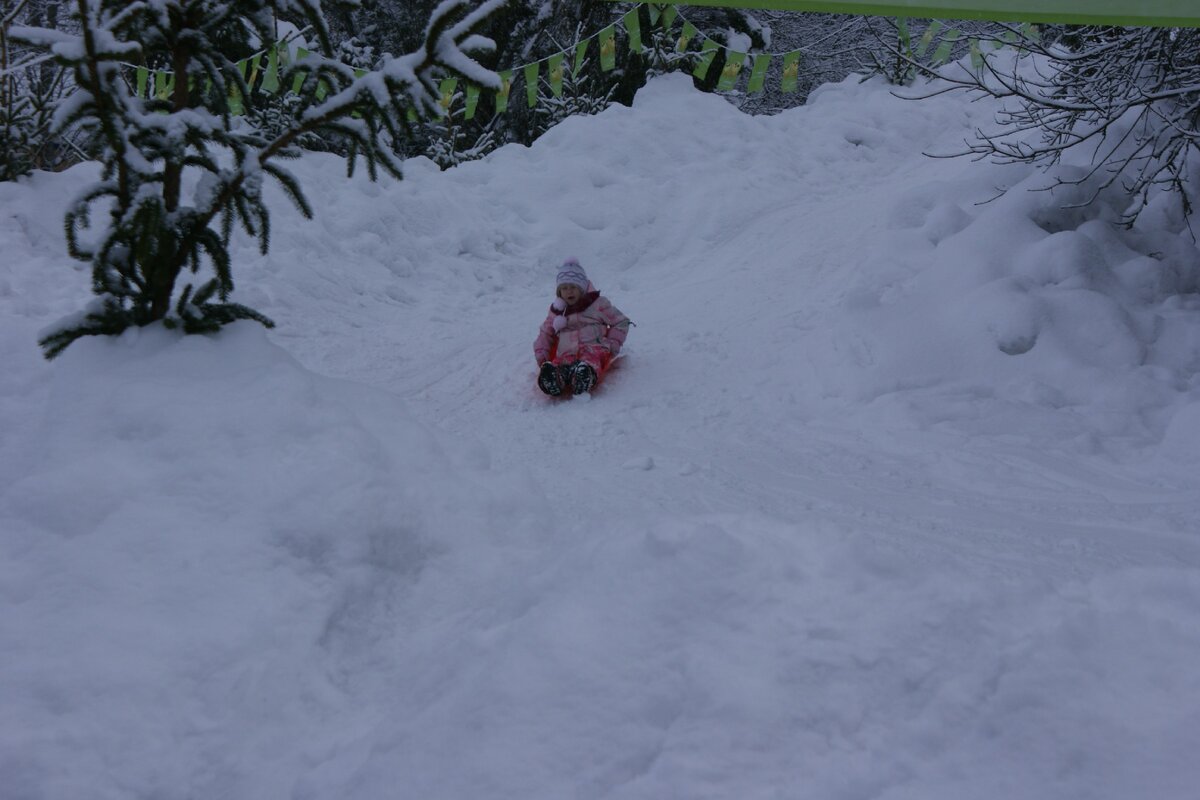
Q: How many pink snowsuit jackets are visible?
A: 1